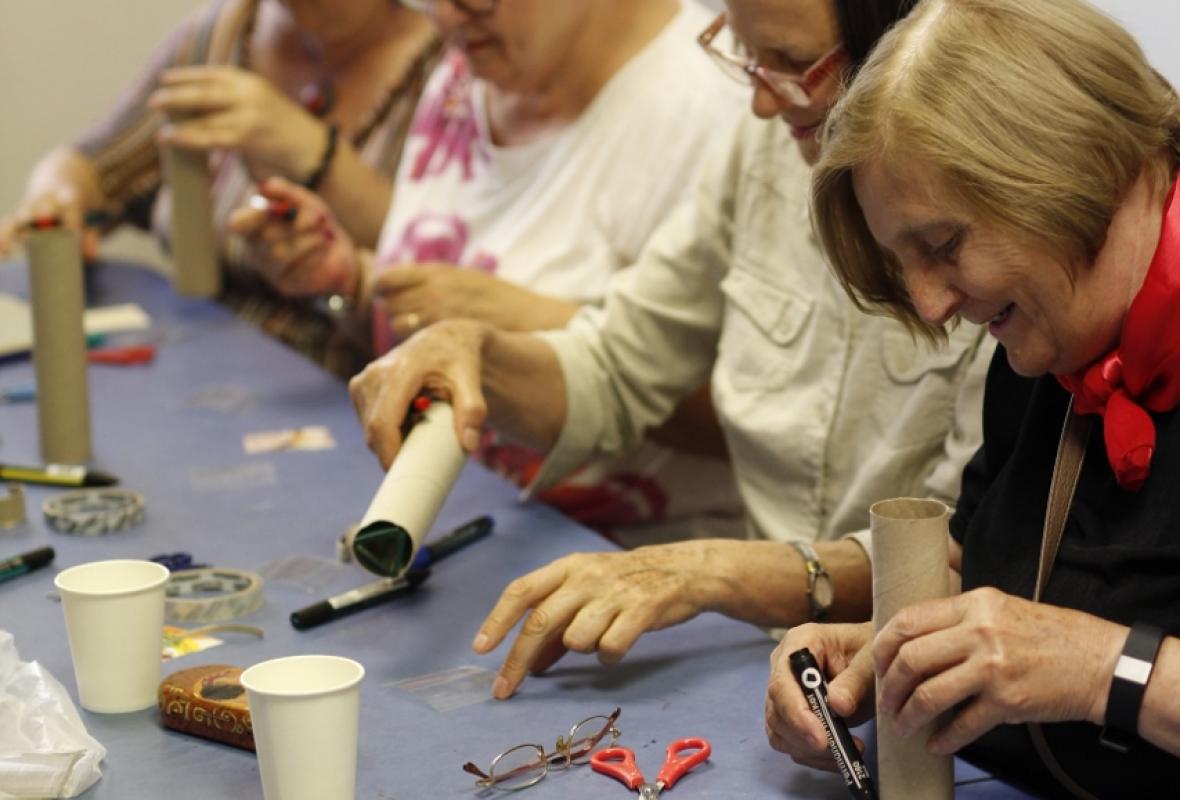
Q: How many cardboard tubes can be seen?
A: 4